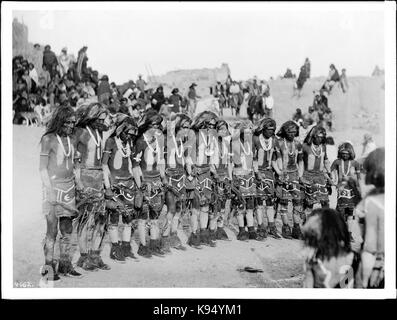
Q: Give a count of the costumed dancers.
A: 12